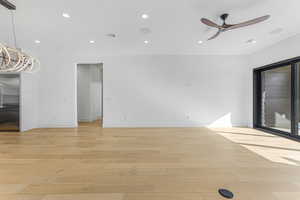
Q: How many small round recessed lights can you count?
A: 7